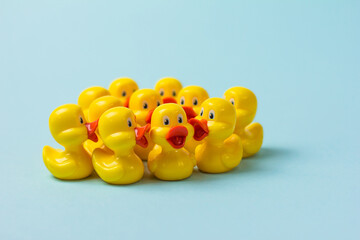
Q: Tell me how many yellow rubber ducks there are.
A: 11